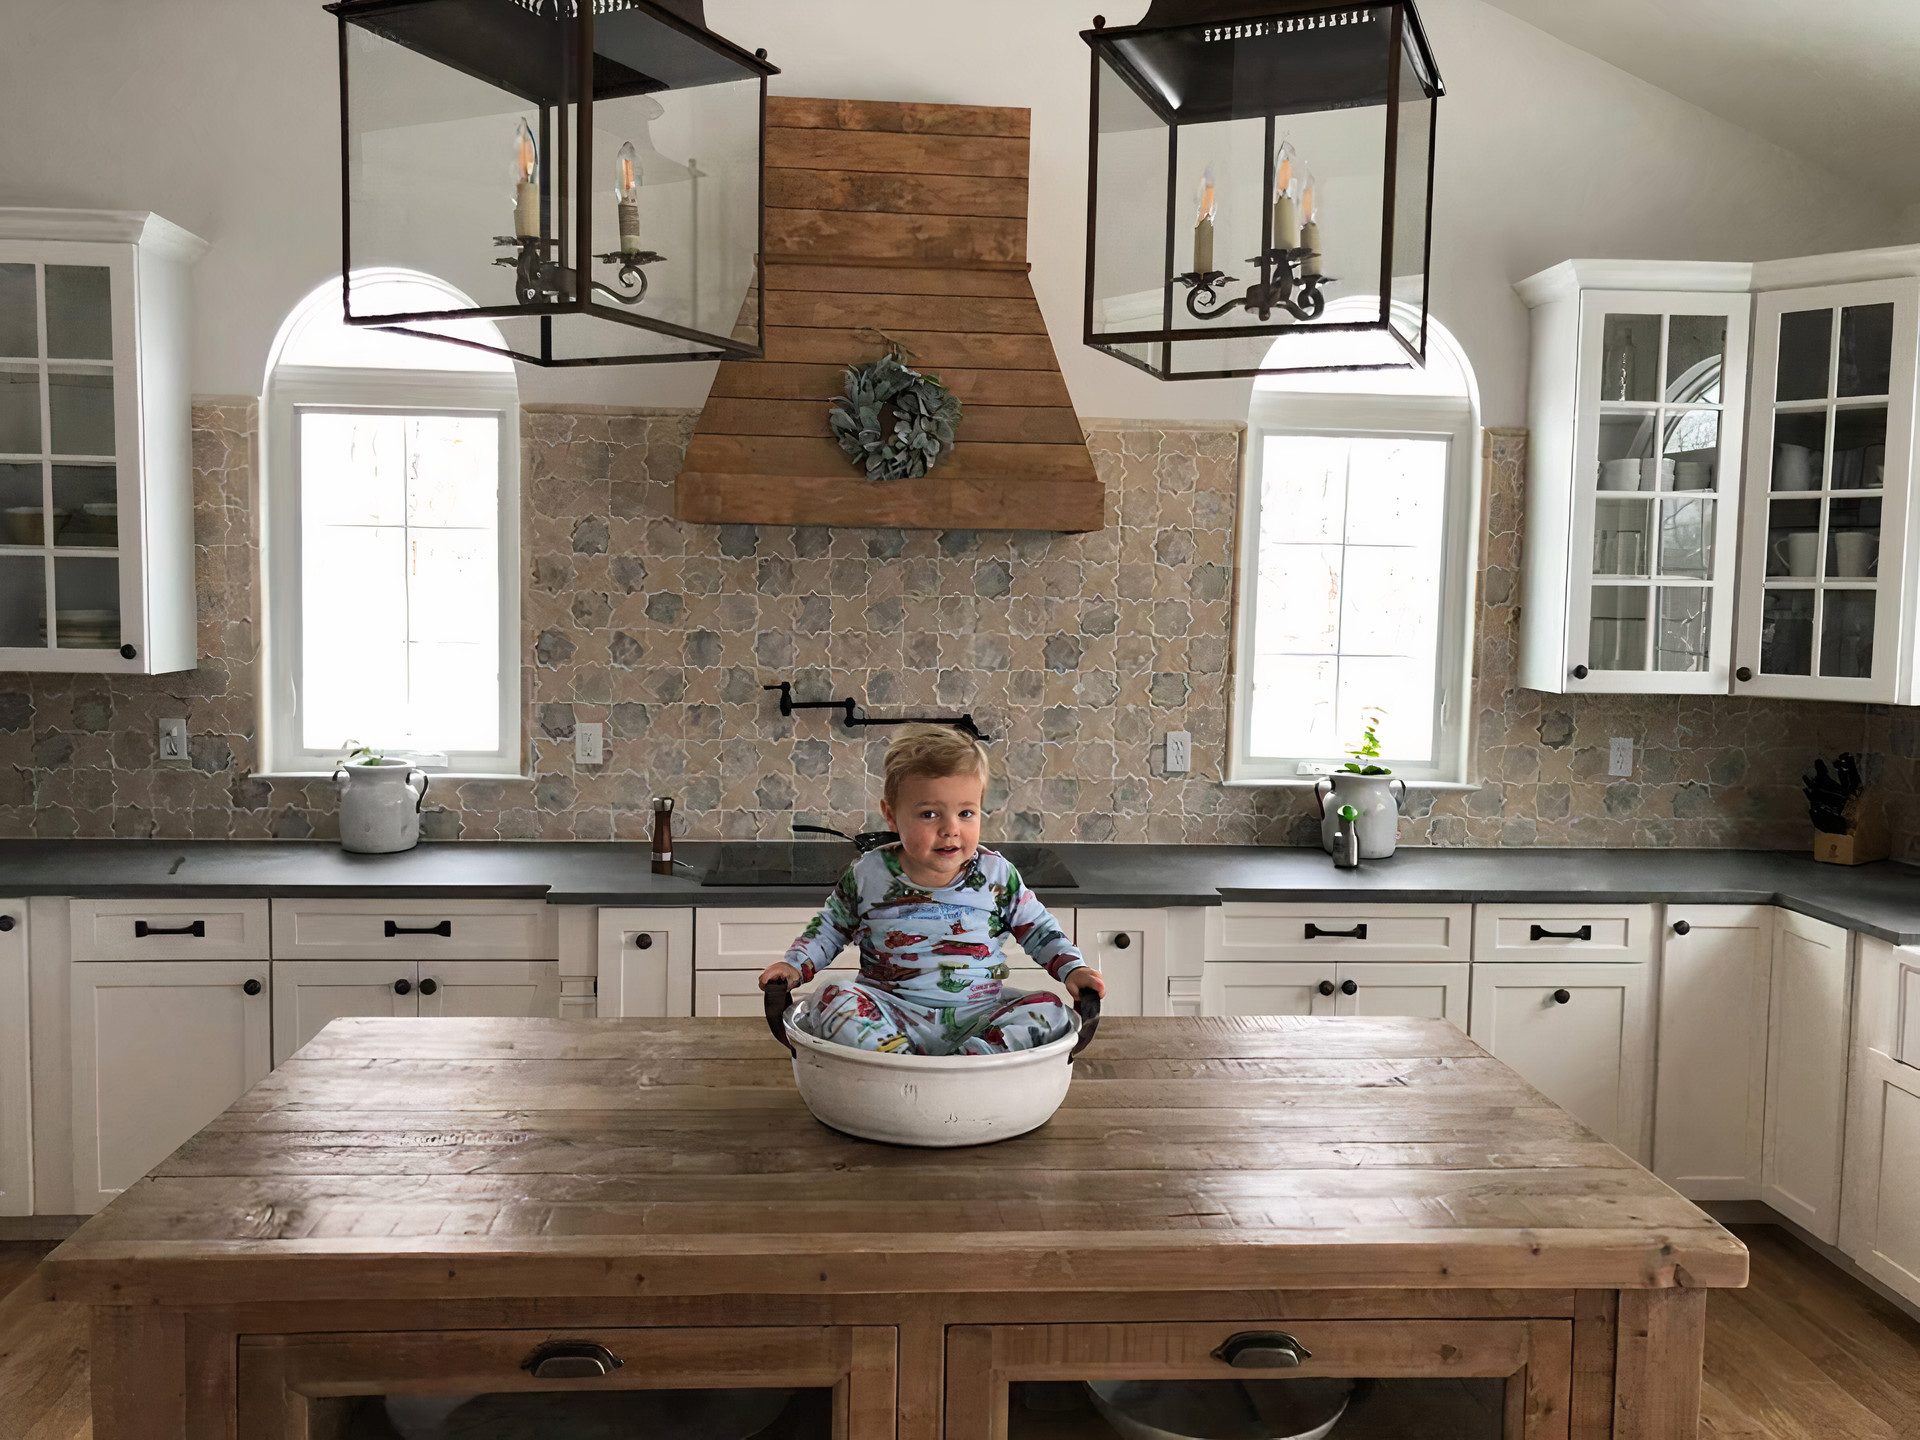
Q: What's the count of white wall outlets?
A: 4